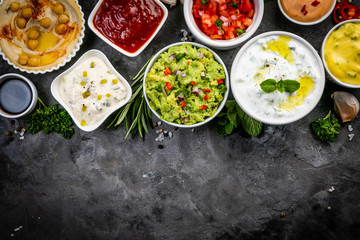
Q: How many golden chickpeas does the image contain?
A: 11